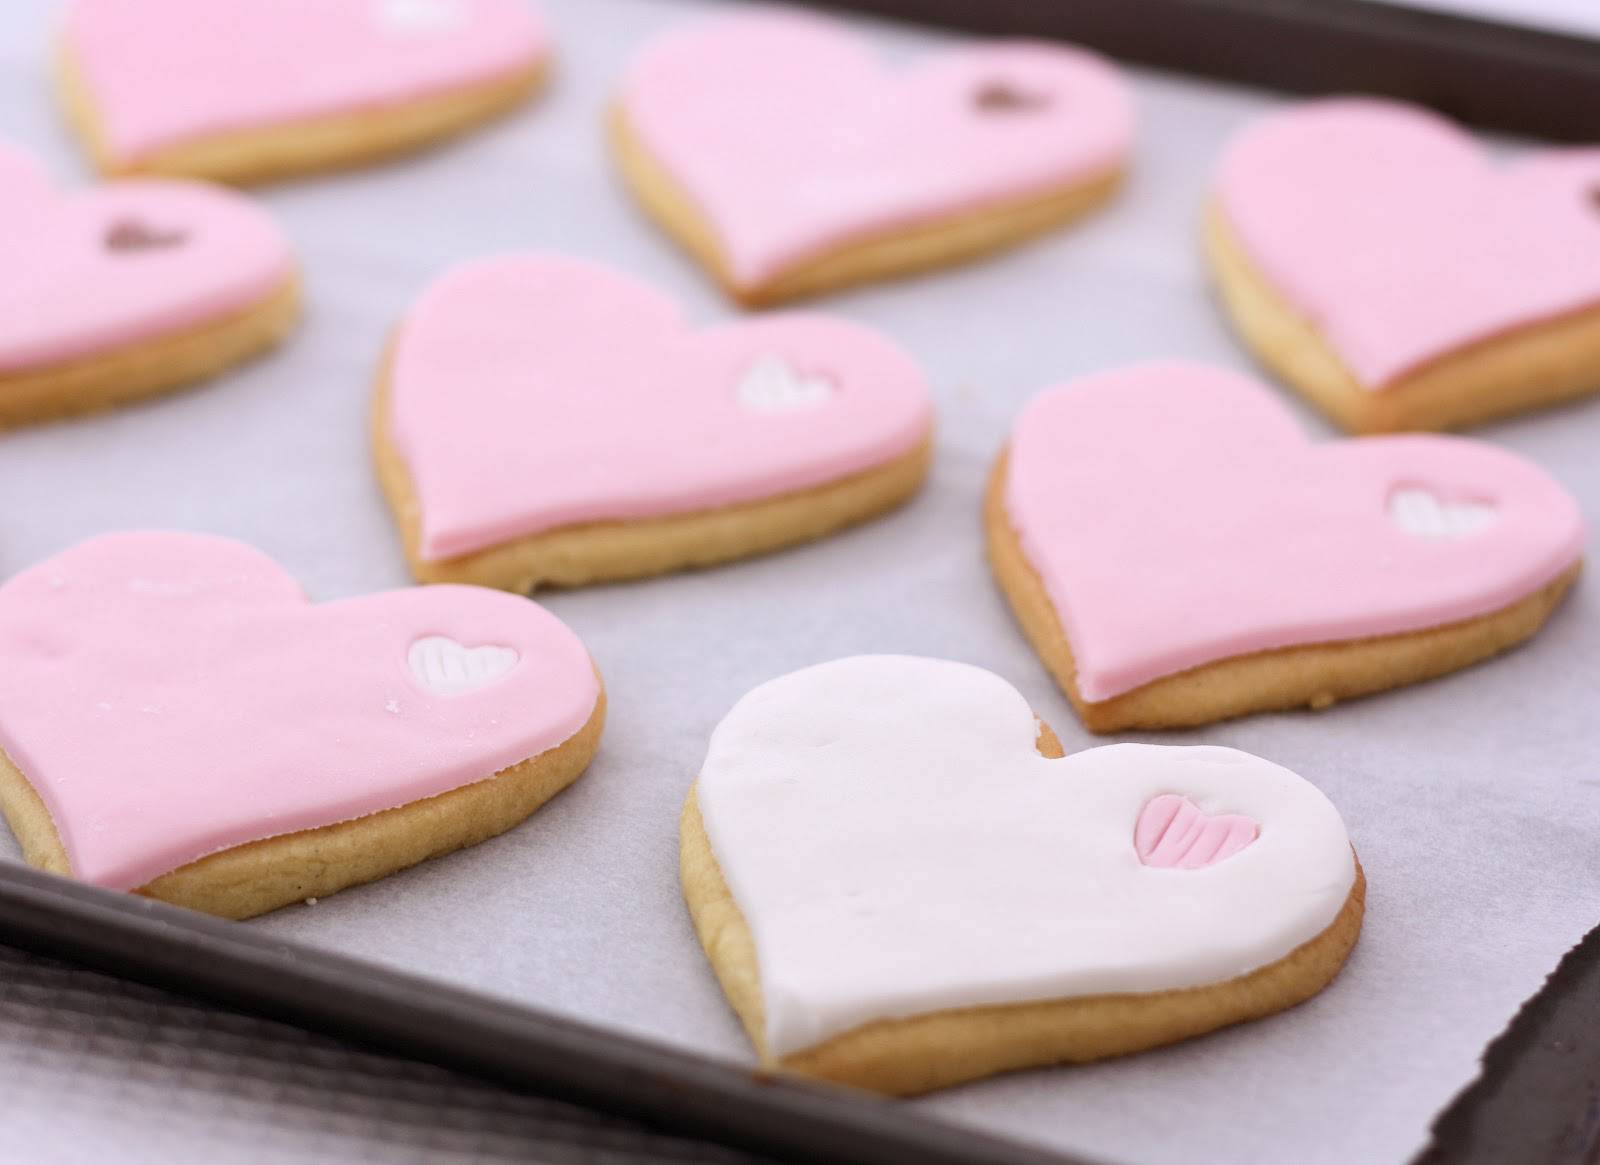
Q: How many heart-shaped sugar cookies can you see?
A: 8